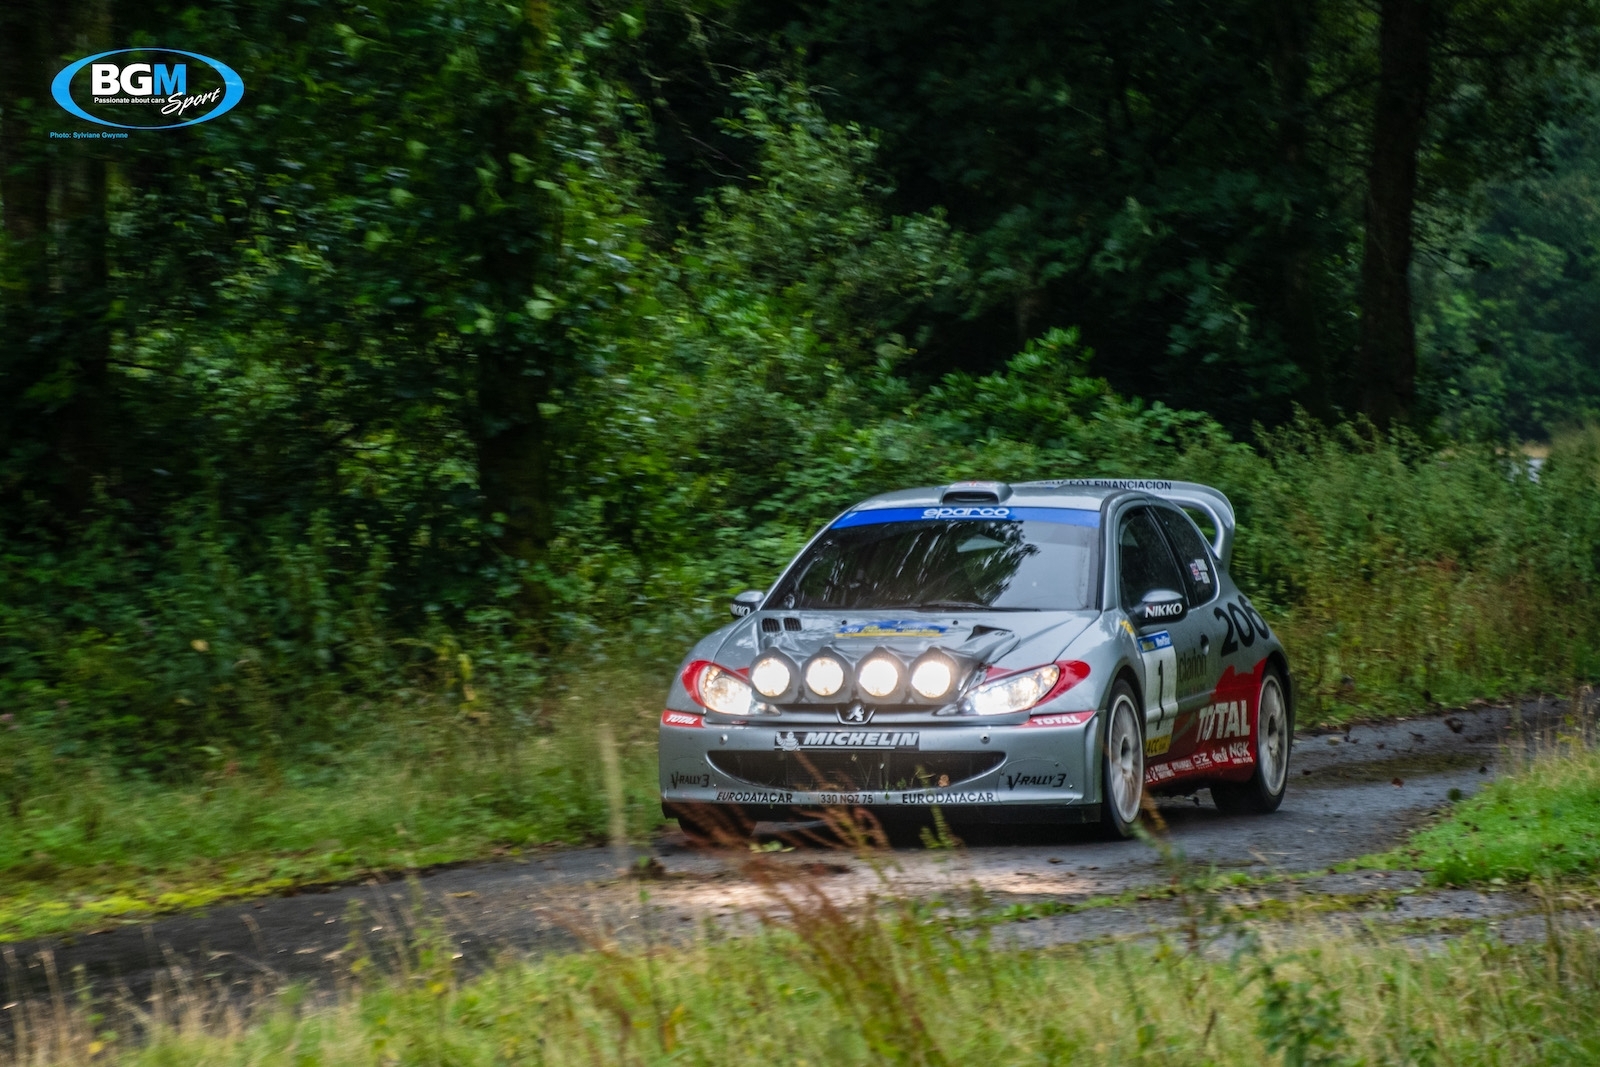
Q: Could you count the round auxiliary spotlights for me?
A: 4